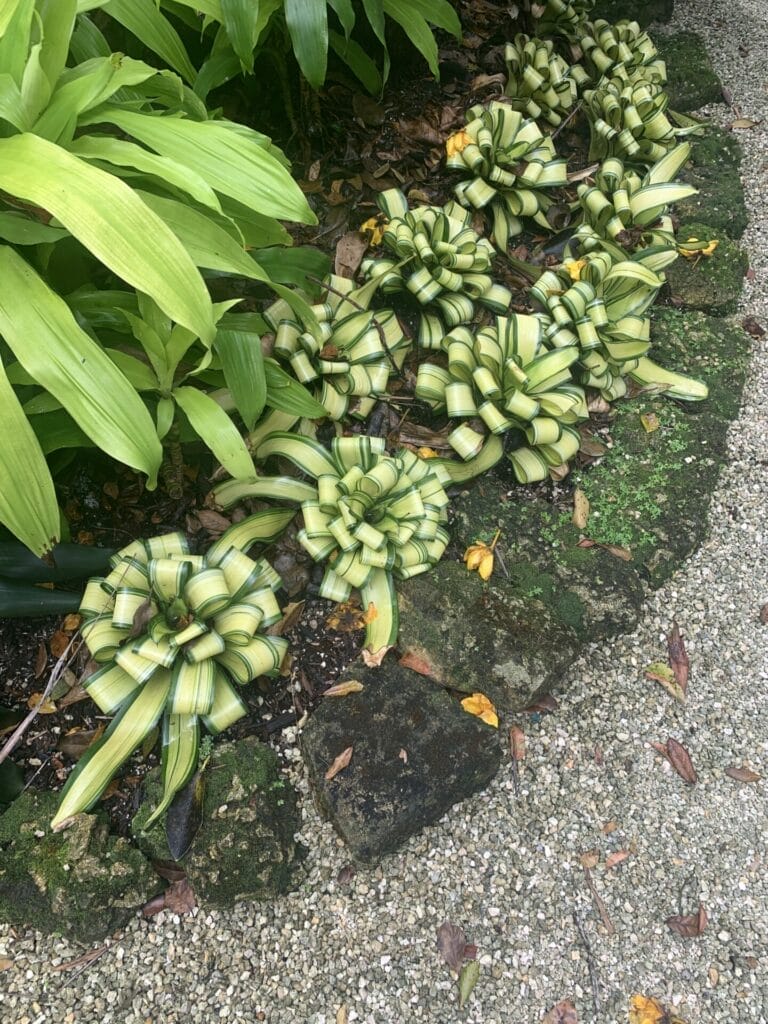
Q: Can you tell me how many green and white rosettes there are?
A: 12